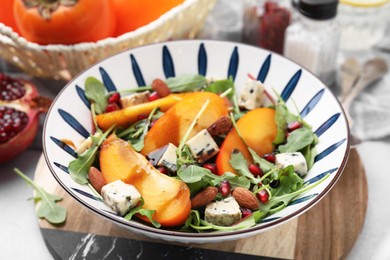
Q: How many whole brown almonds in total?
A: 5